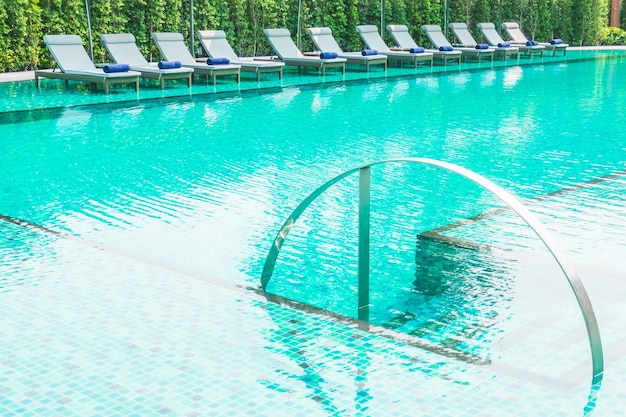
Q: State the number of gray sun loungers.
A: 12